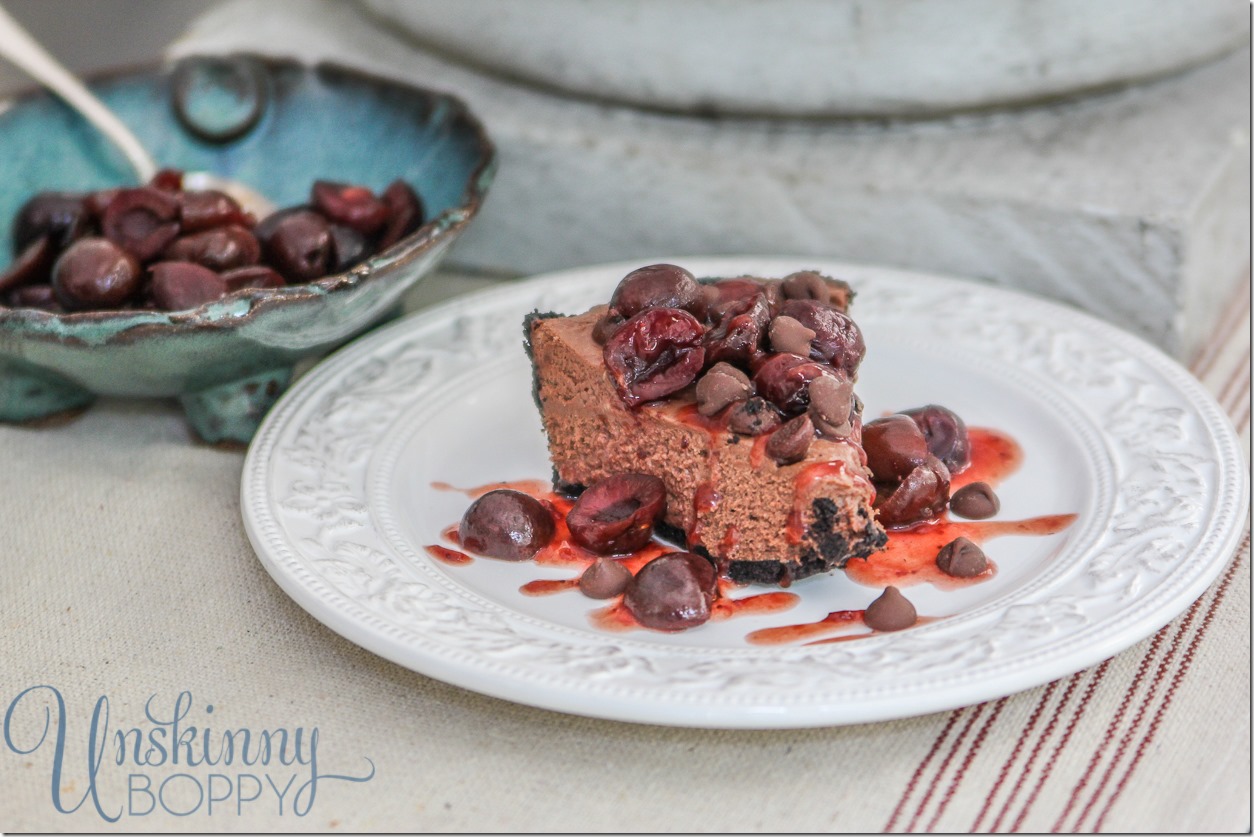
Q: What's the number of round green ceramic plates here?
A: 0